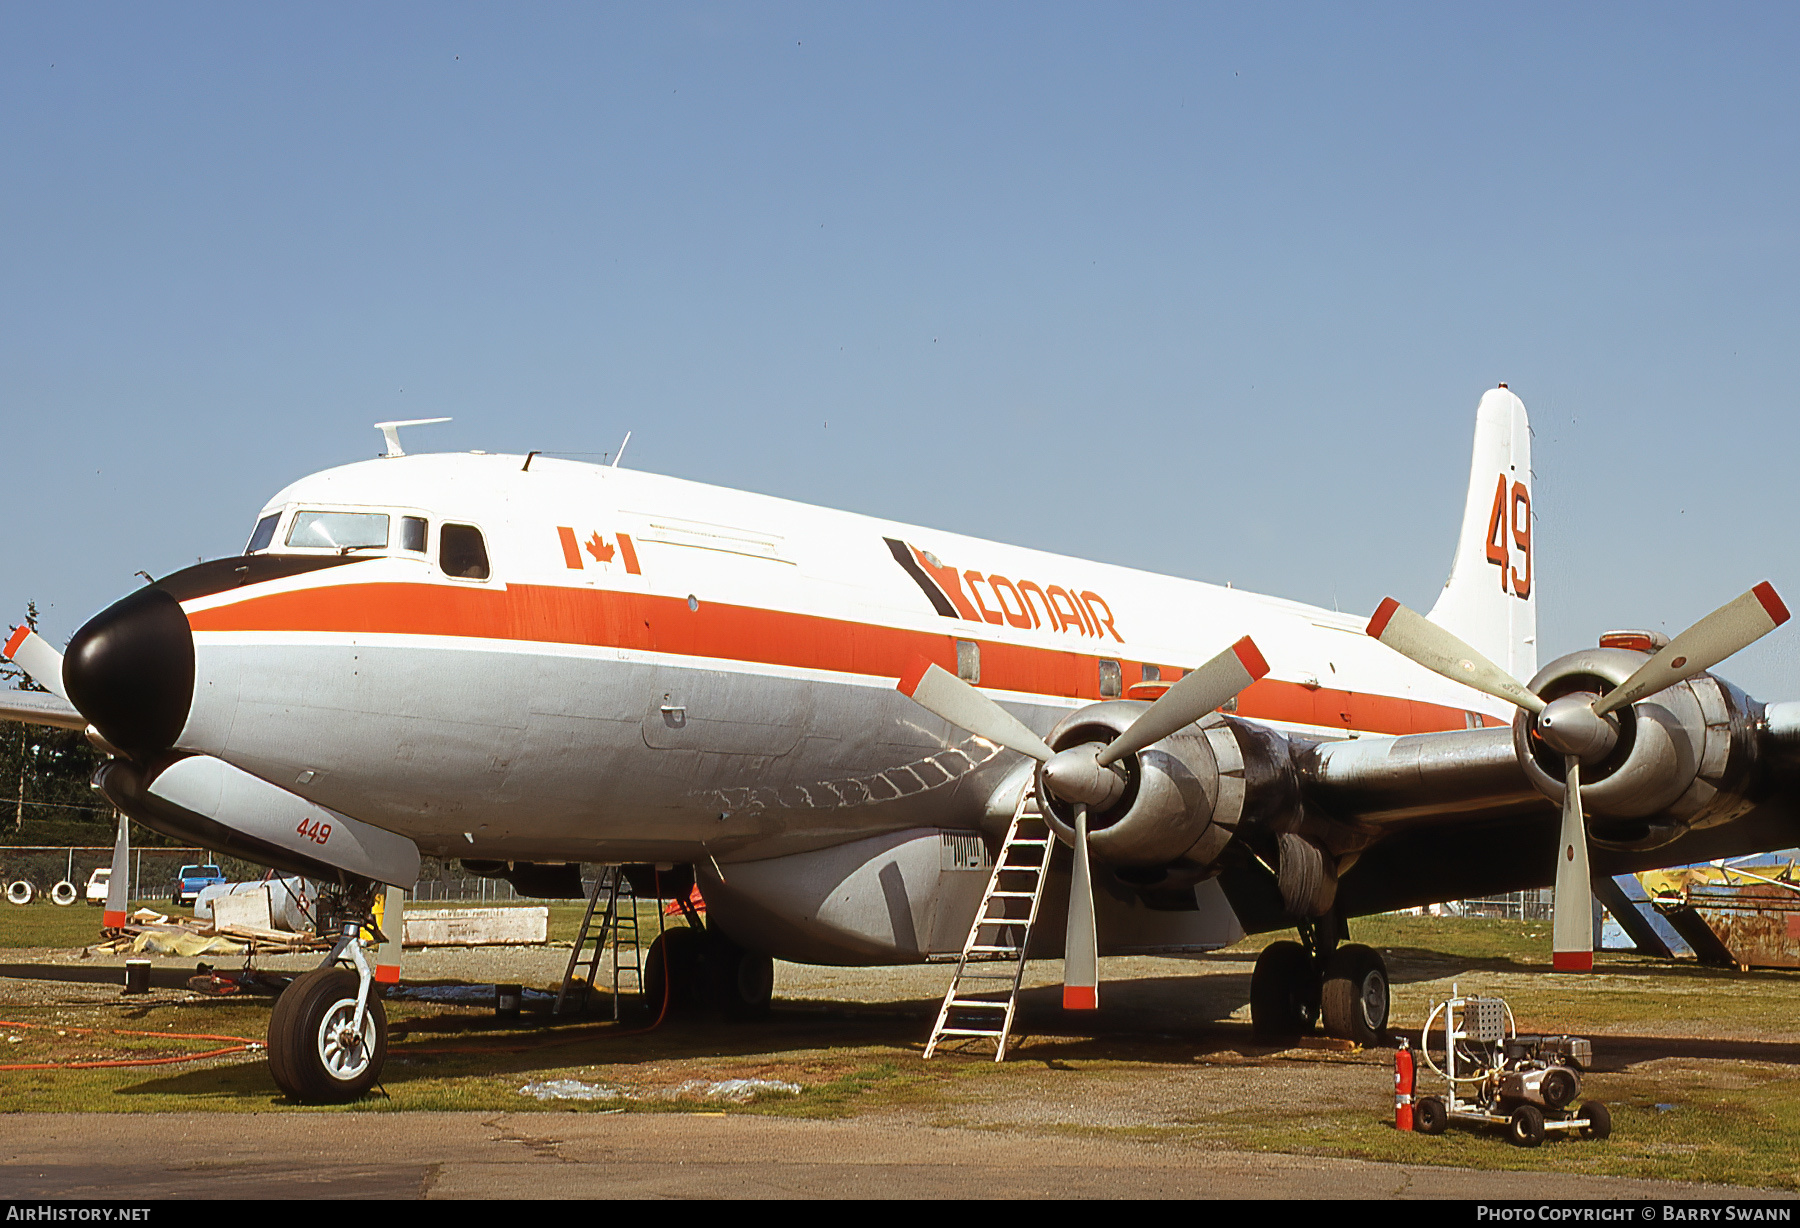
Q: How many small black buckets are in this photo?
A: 2